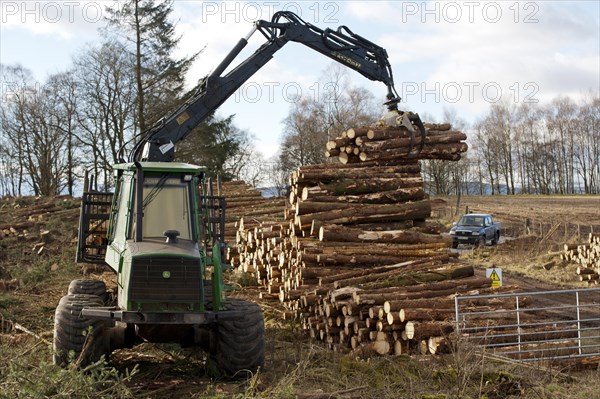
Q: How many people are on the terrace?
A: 0